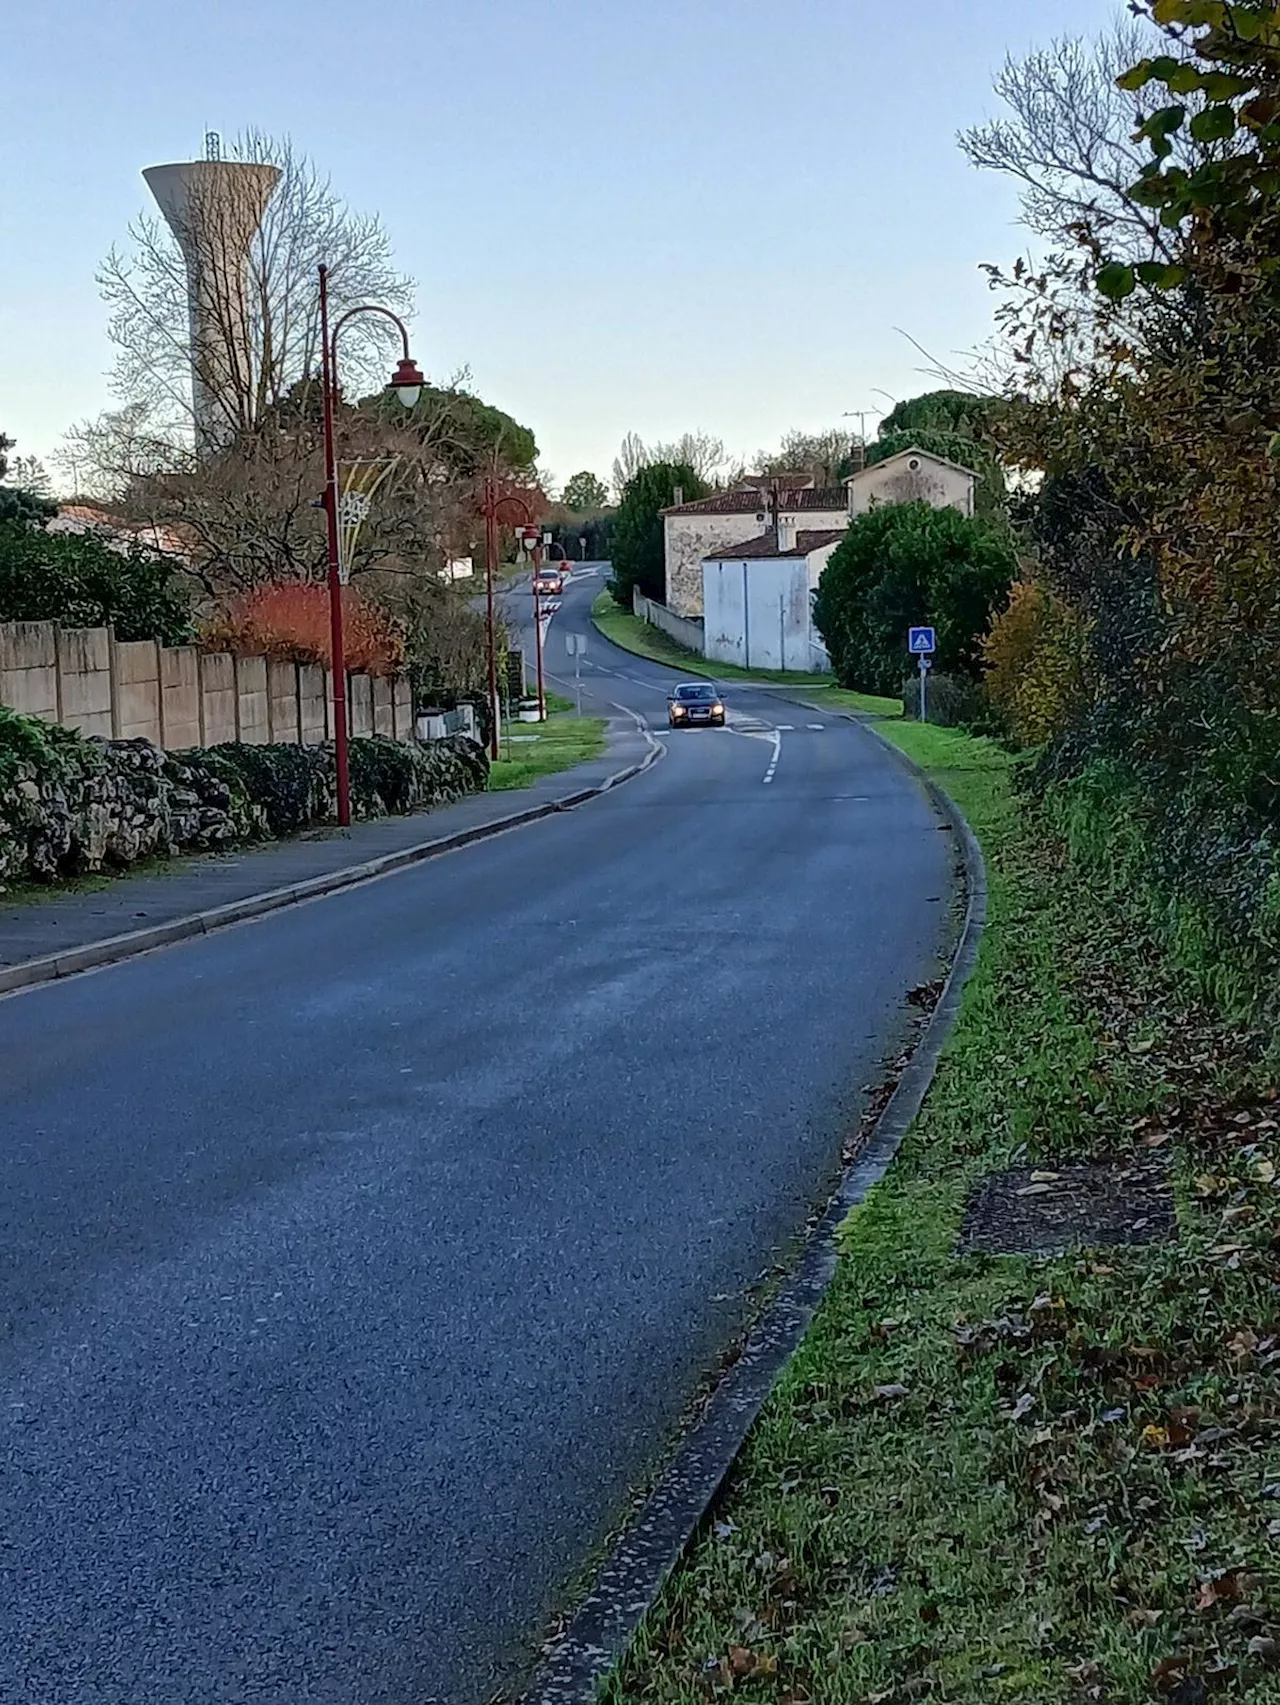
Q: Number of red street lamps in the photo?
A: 3